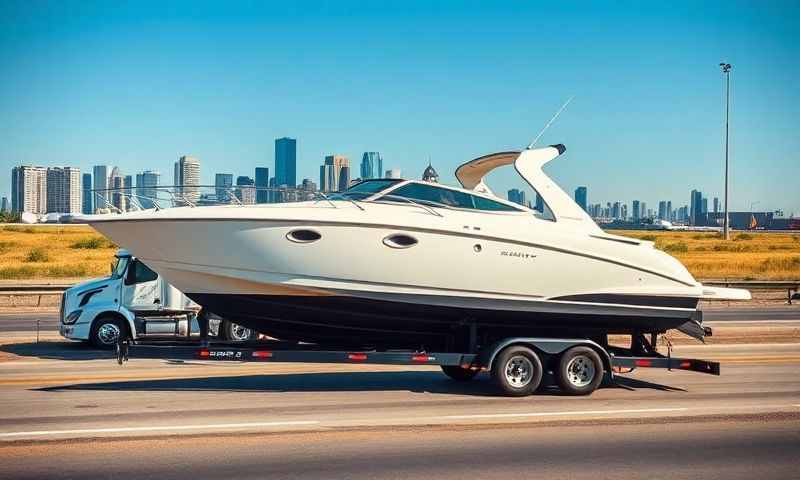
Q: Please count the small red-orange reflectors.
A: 6